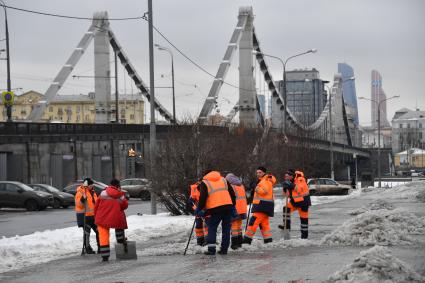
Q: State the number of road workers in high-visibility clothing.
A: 7